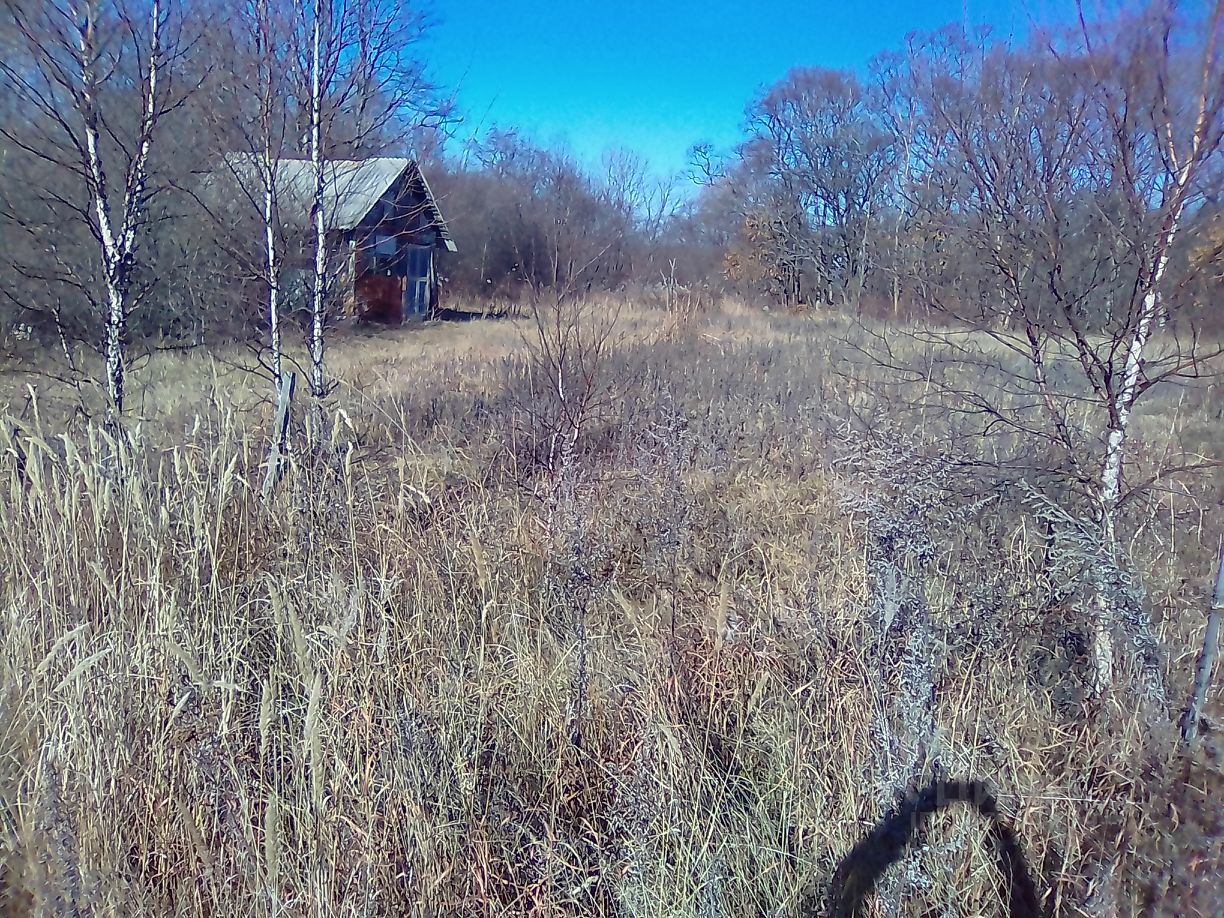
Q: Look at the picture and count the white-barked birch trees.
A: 4